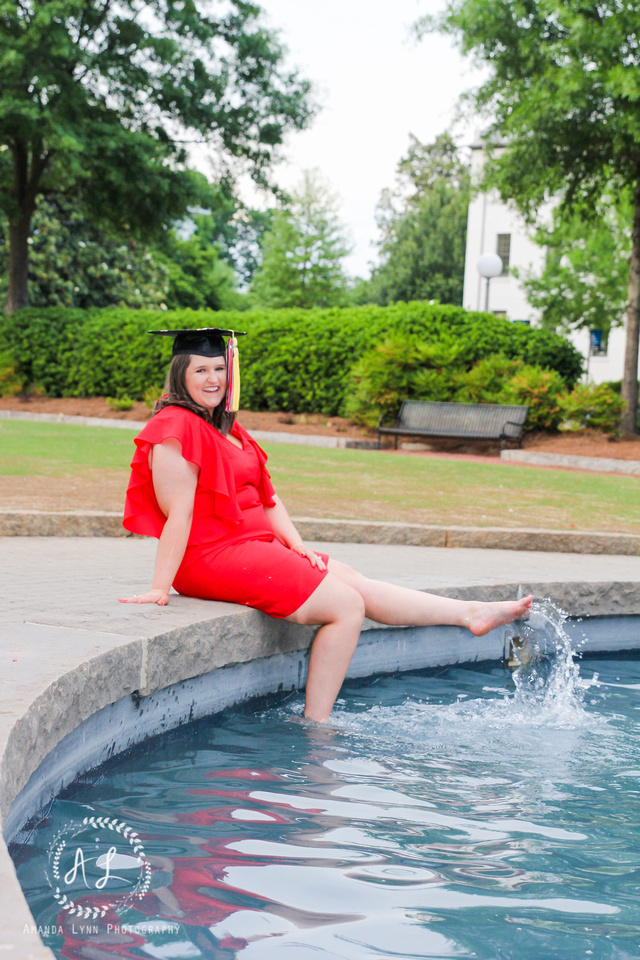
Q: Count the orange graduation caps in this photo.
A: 0